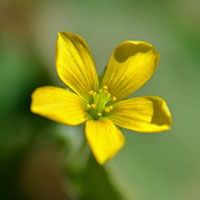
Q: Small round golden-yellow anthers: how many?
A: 10